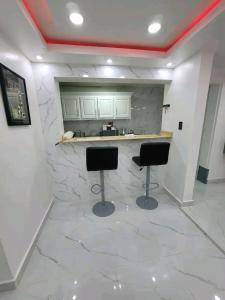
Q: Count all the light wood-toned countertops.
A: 1